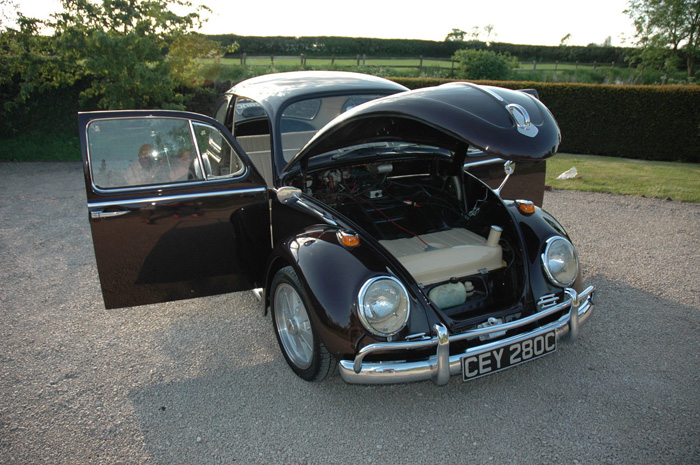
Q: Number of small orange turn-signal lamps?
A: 2